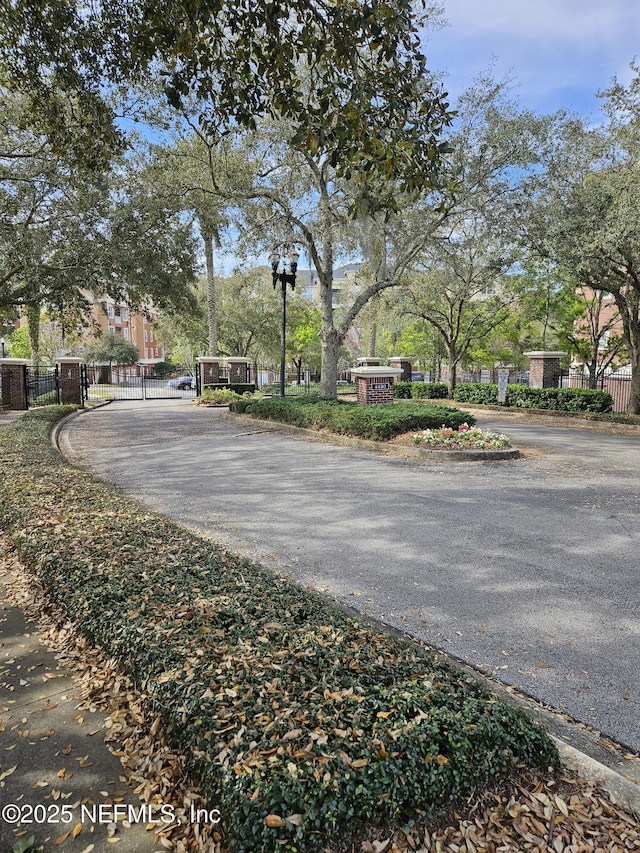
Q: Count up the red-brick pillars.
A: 8